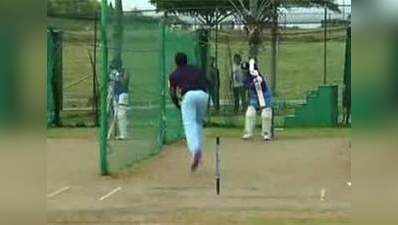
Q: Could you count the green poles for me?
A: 2